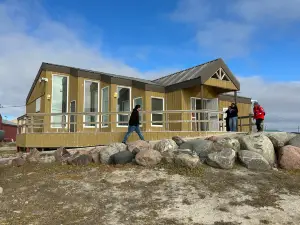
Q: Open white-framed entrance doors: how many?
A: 1